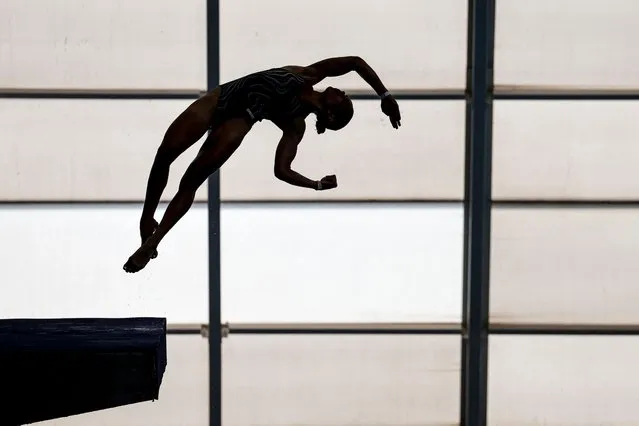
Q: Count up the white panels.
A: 12